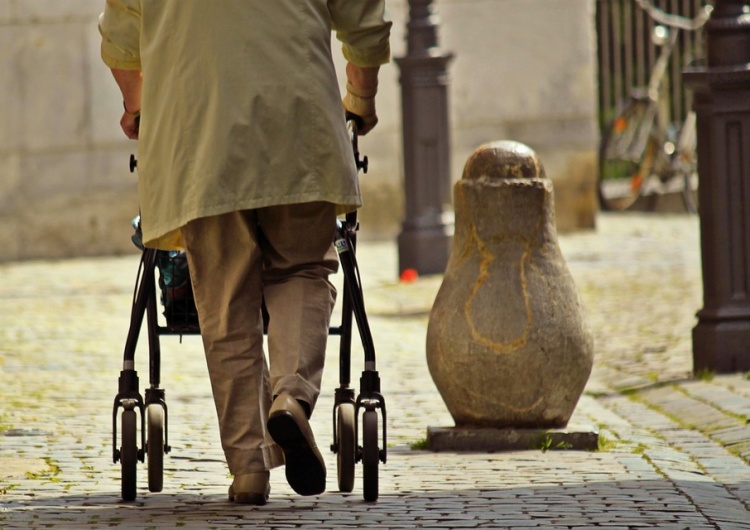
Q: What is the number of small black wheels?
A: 4